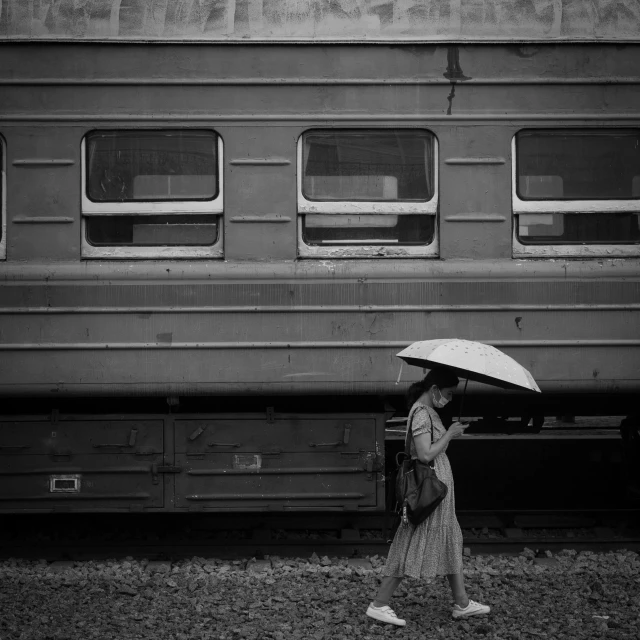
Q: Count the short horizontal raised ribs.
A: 6